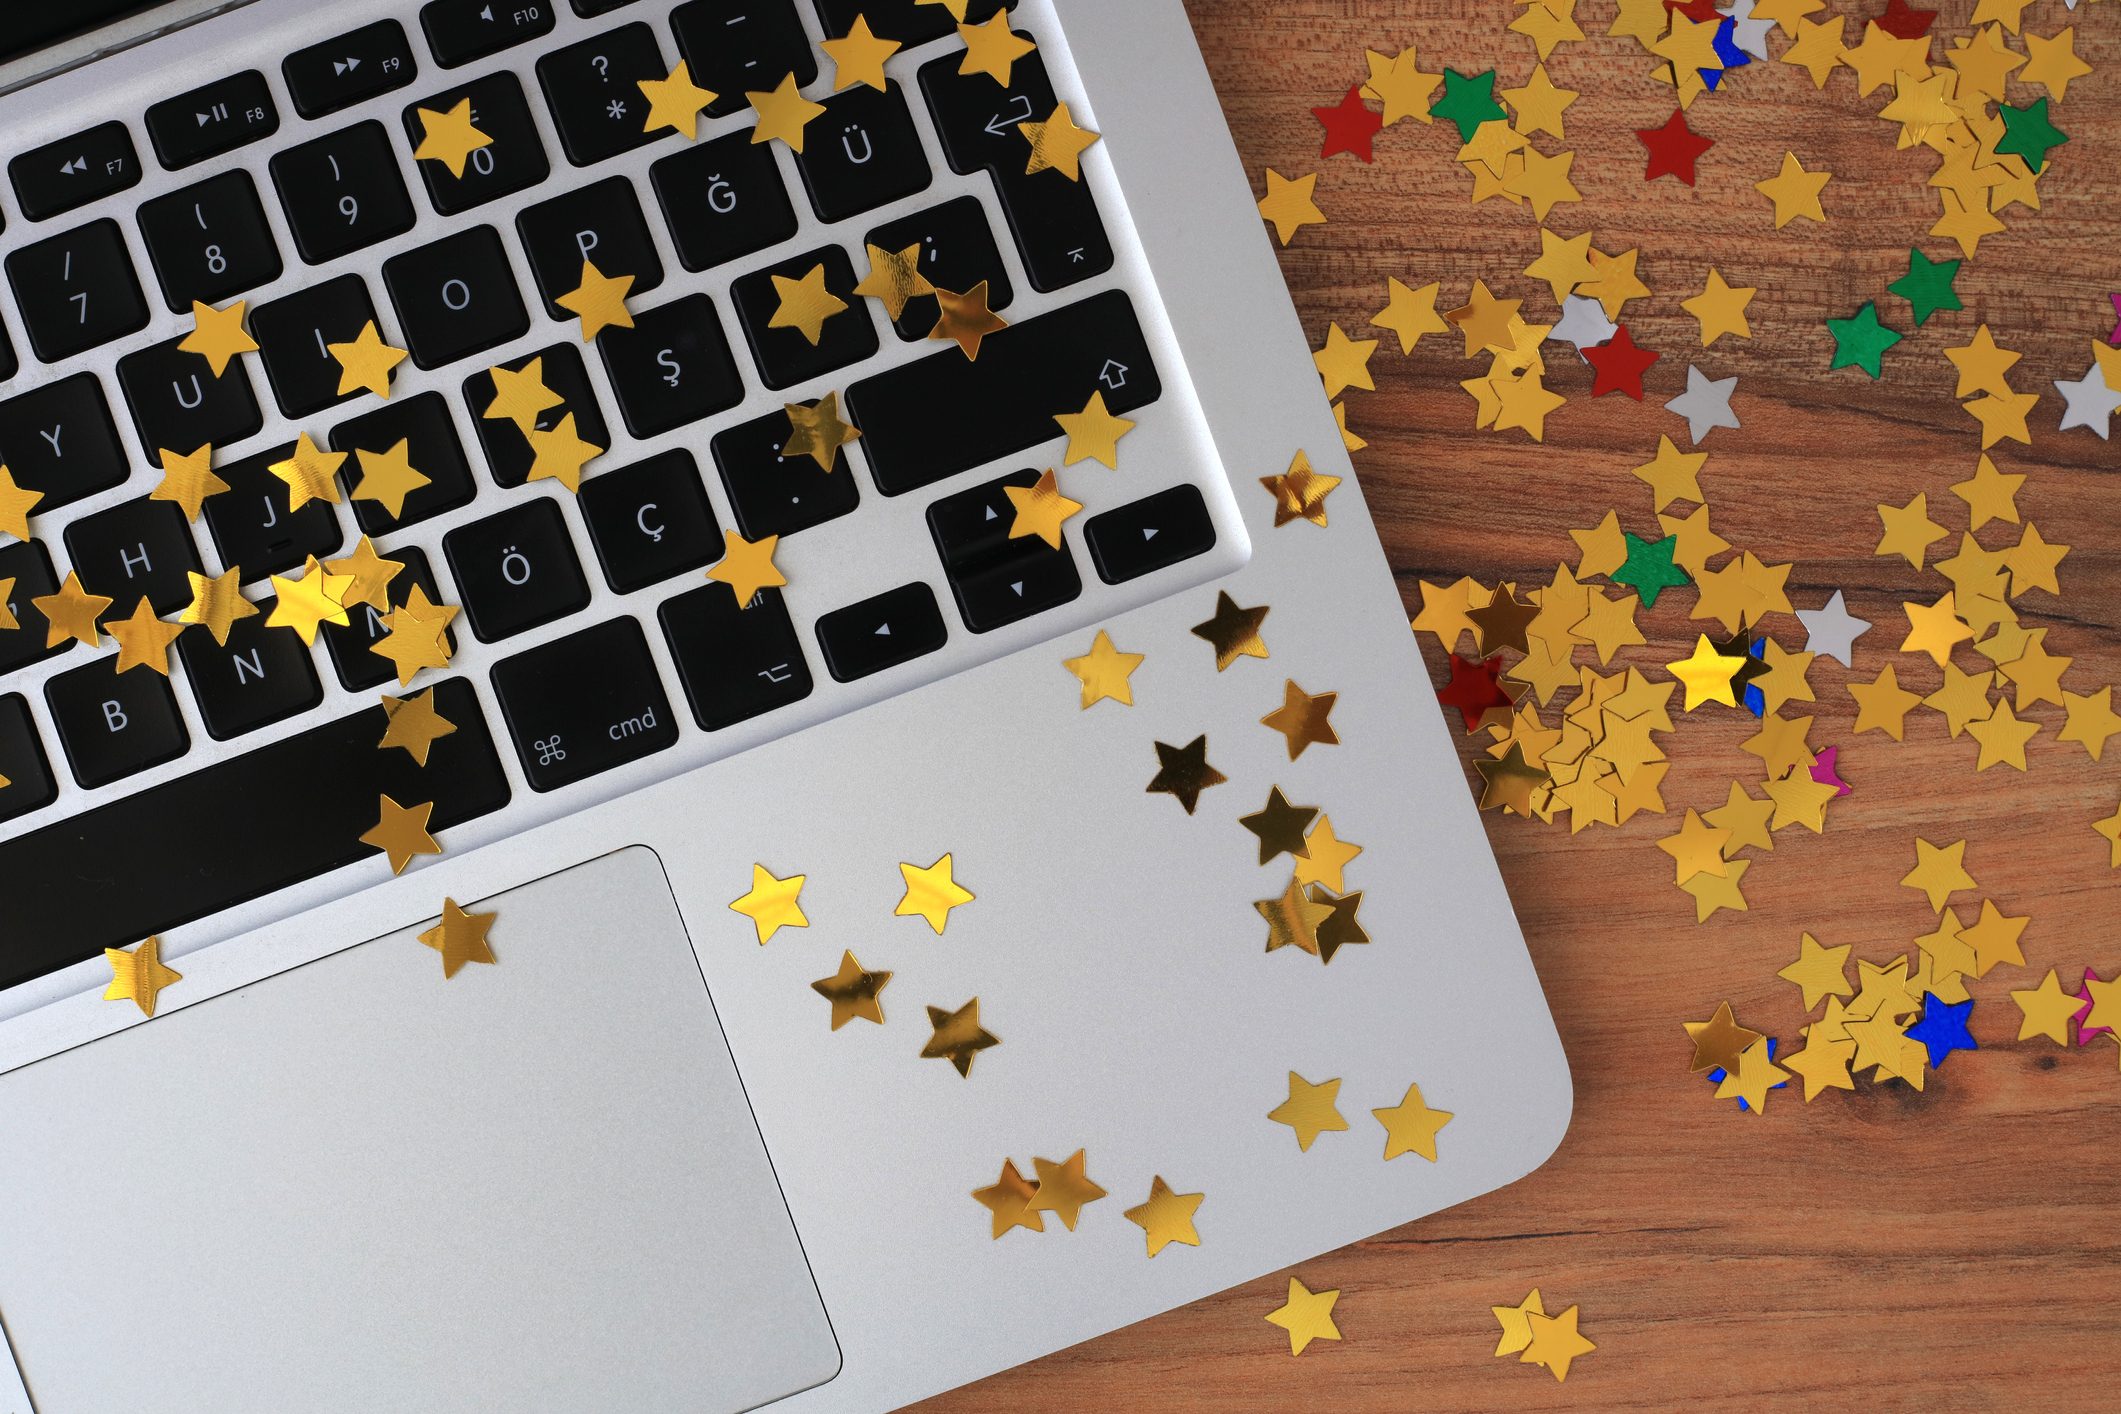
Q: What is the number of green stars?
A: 5